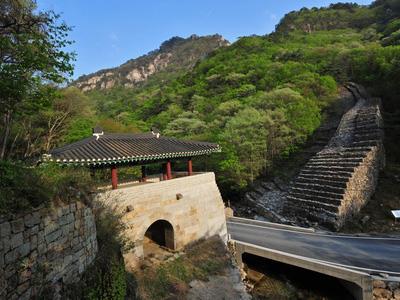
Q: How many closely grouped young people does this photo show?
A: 0